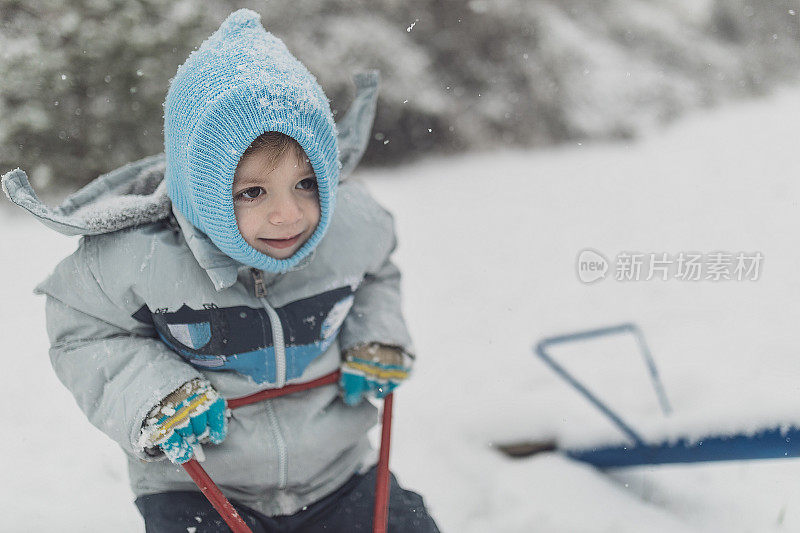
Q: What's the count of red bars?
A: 3